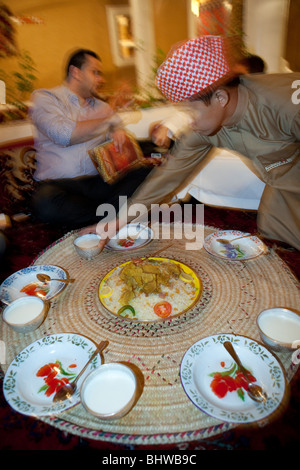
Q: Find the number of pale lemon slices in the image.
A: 2